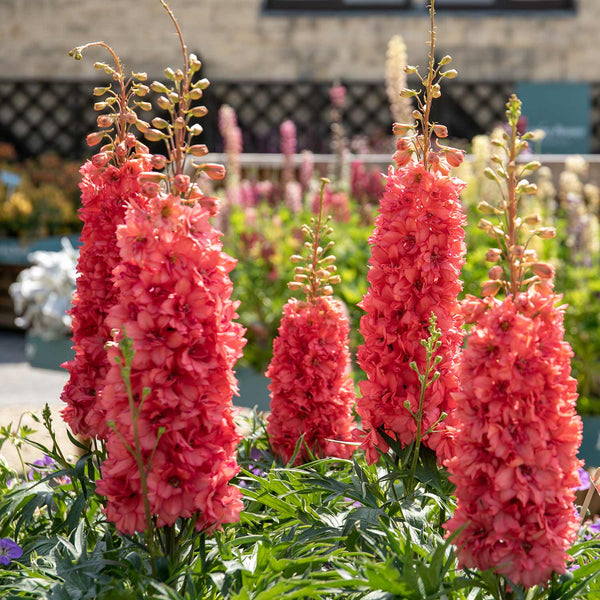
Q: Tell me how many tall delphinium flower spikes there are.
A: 5